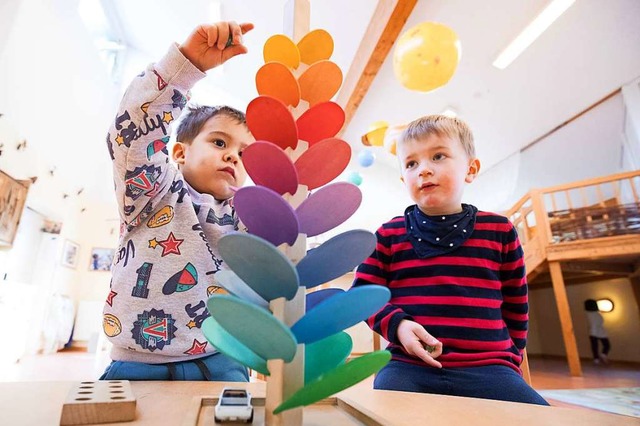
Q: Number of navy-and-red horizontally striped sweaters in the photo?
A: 1